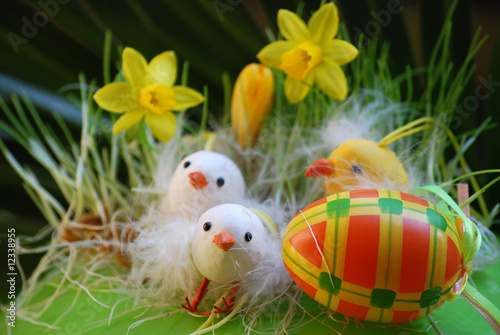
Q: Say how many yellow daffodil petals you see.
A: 12